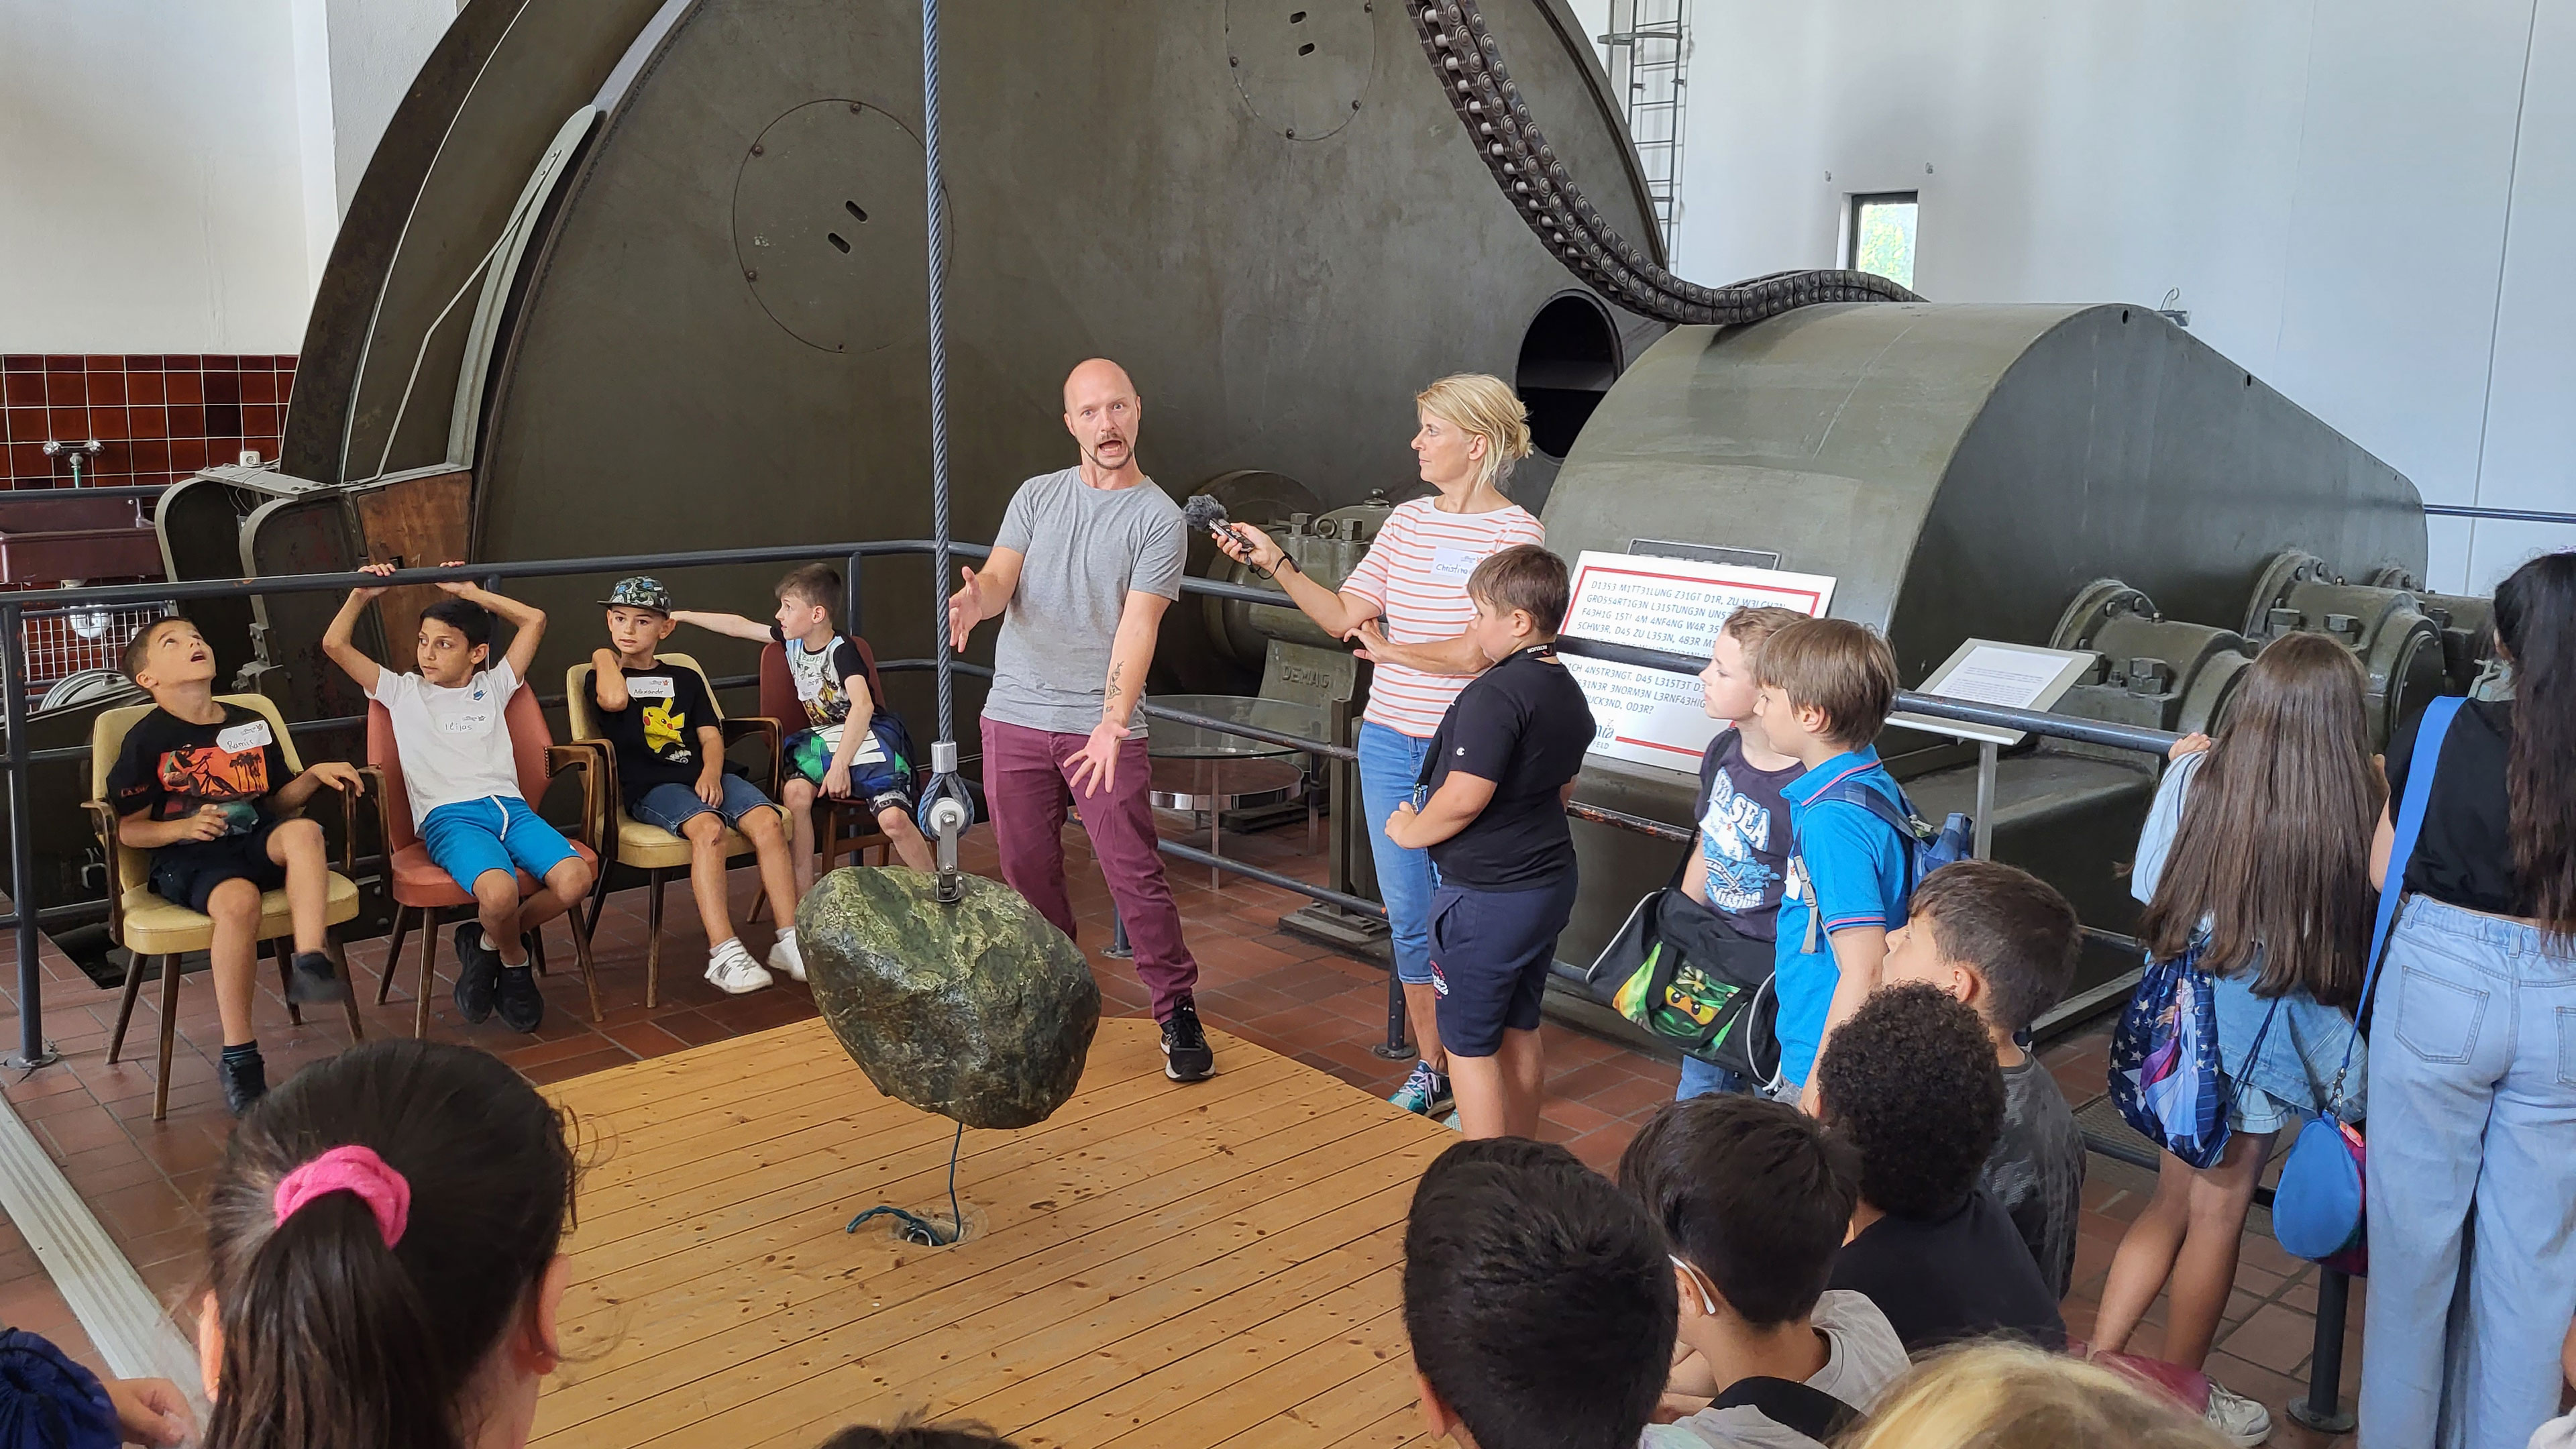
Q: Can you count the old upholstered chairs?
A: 4